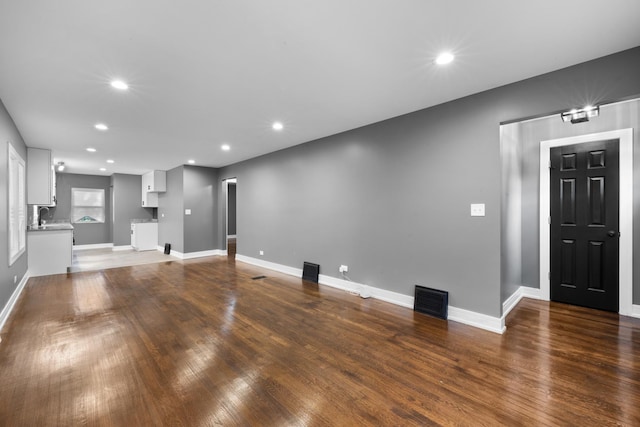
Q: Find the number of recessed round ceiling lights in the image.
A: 9